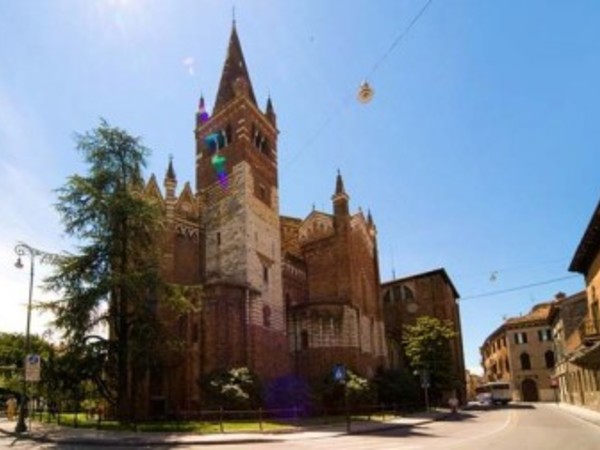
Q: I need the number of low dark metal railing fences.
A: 1